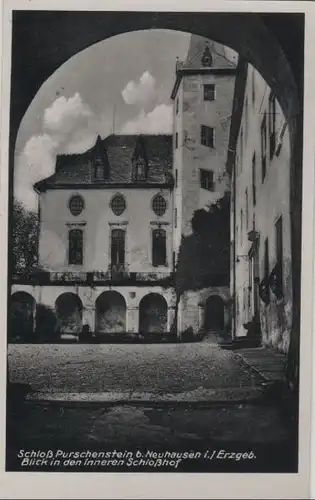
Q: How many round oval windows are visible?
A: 3